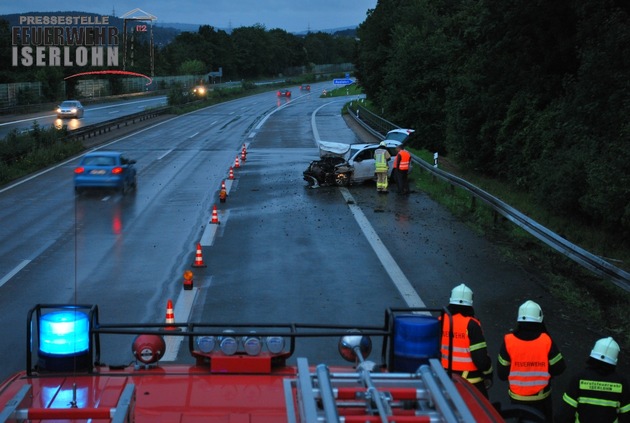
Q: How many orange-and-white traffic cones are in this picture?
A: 8